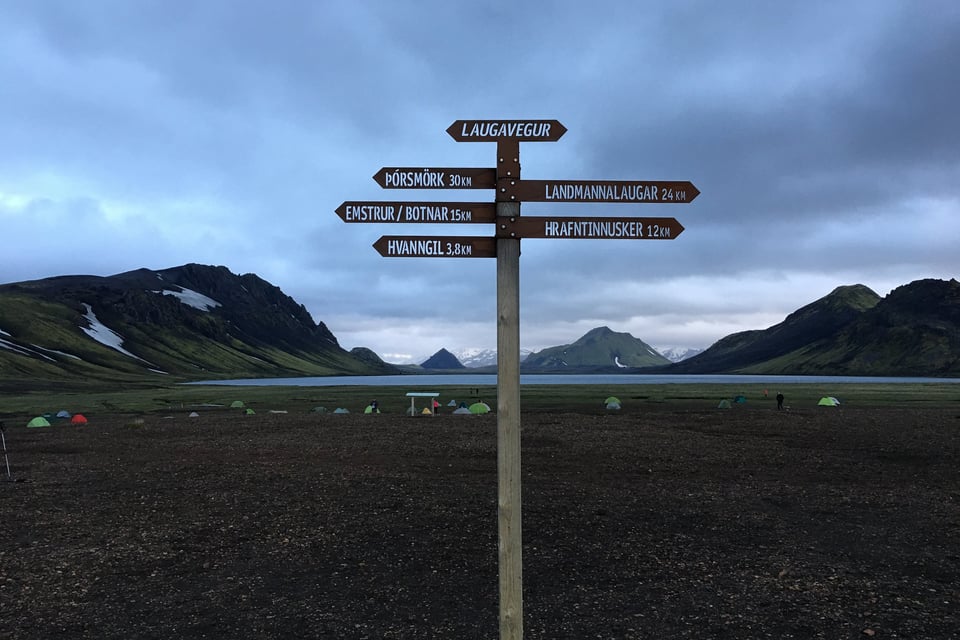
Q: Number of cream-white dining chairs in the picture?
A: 0